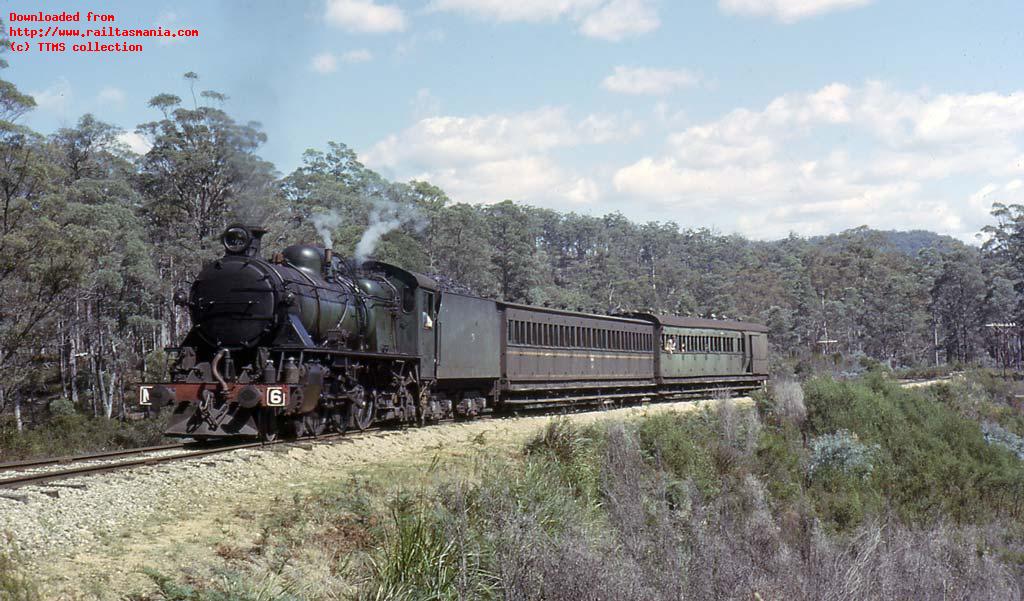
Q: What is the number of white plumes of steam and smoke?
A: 2